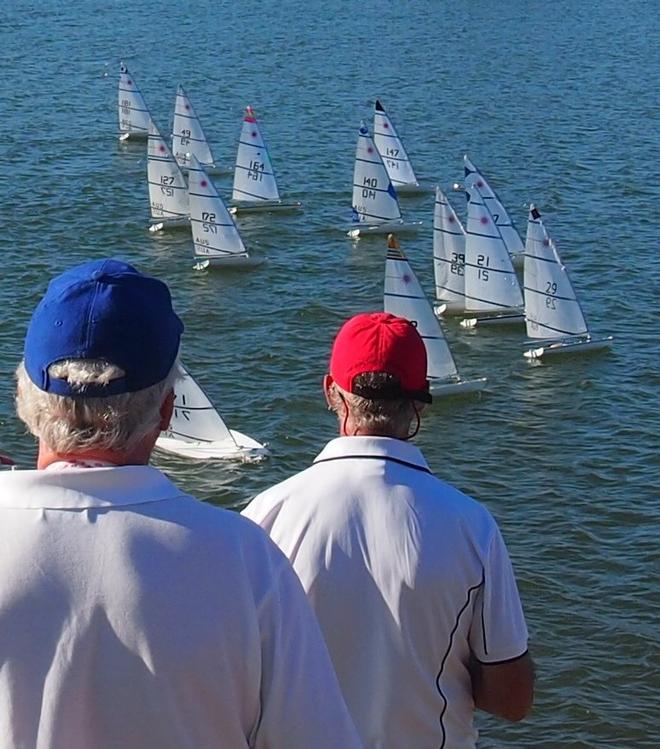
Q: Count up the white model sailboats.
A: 13